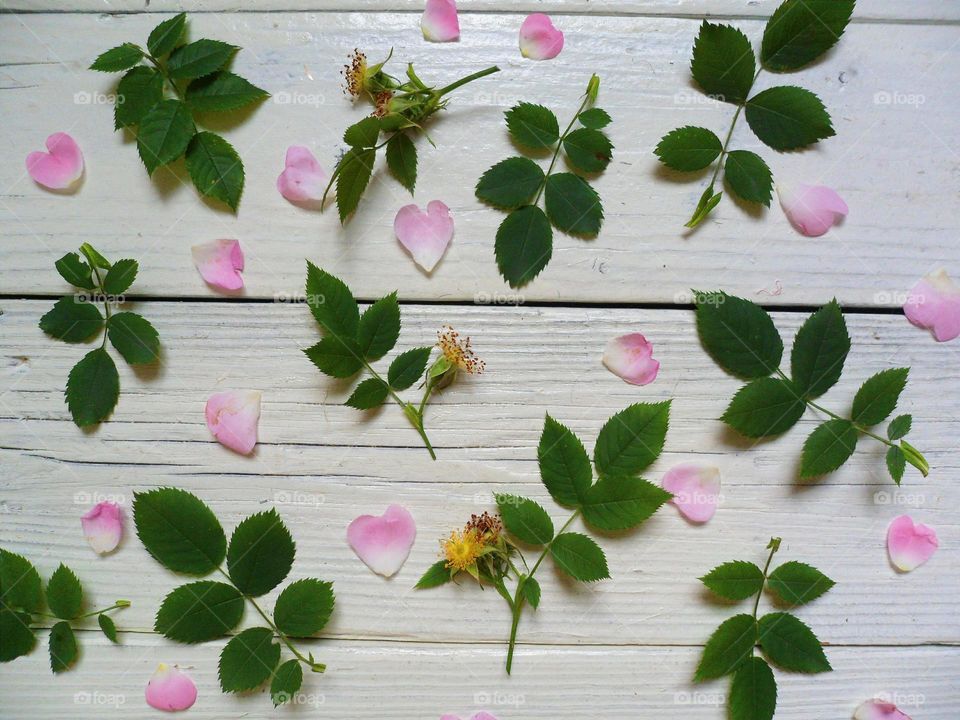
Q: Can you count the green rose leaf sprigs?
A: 11